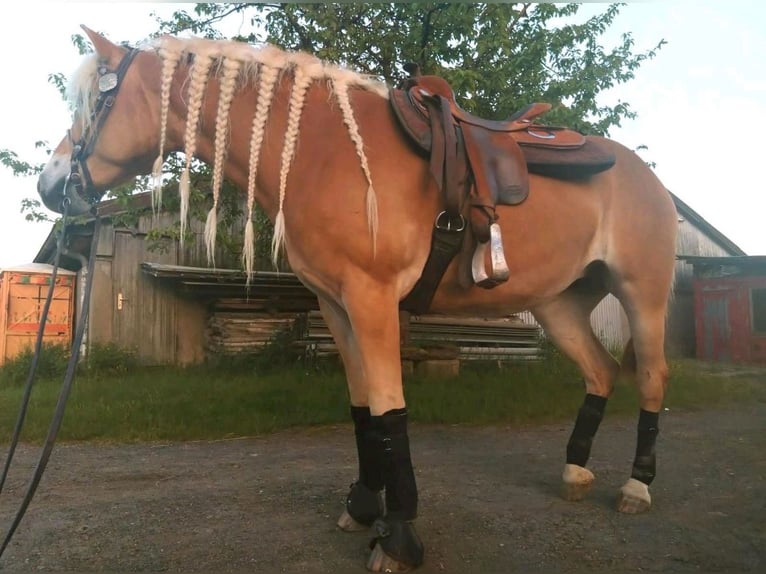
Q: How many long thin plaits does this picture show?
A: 6